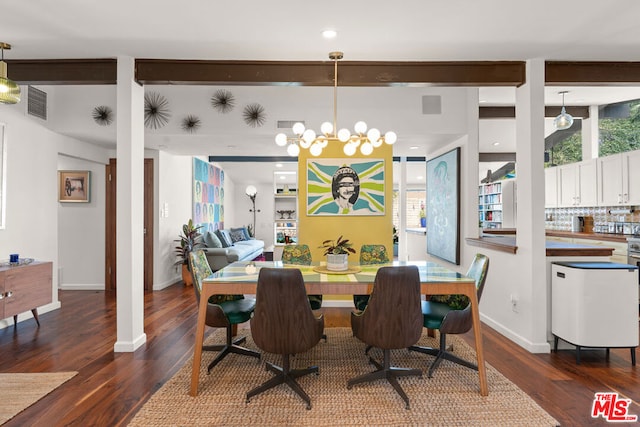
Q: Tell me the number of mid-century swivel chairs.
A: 6